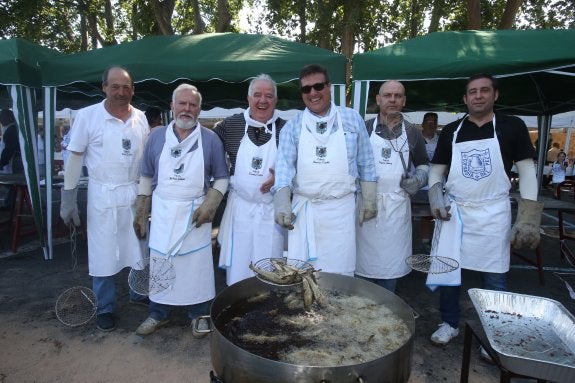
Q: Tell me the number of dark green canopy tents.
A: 3